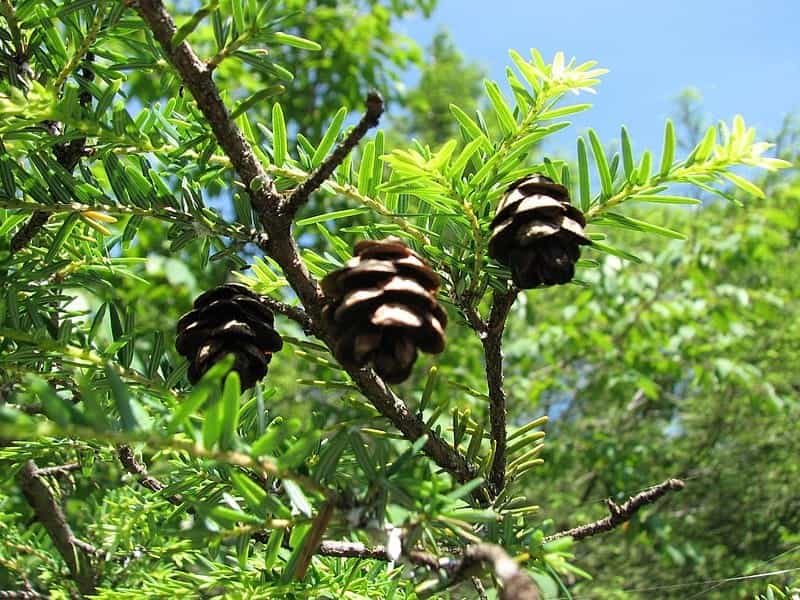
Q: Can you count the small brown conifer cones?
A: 3